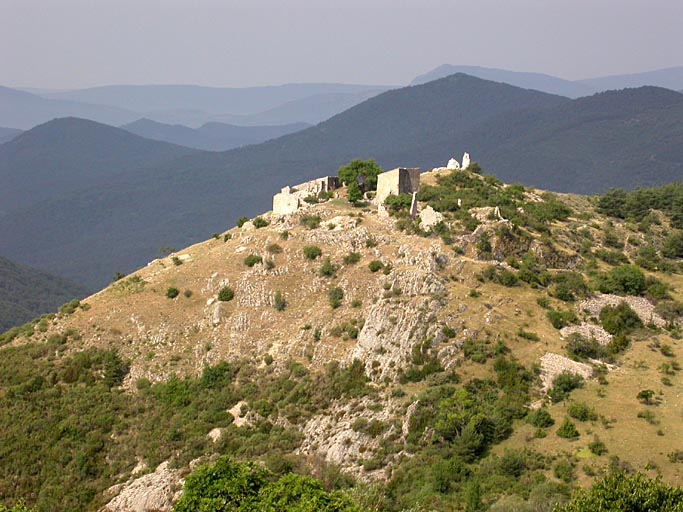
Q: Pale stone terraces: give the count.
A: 3